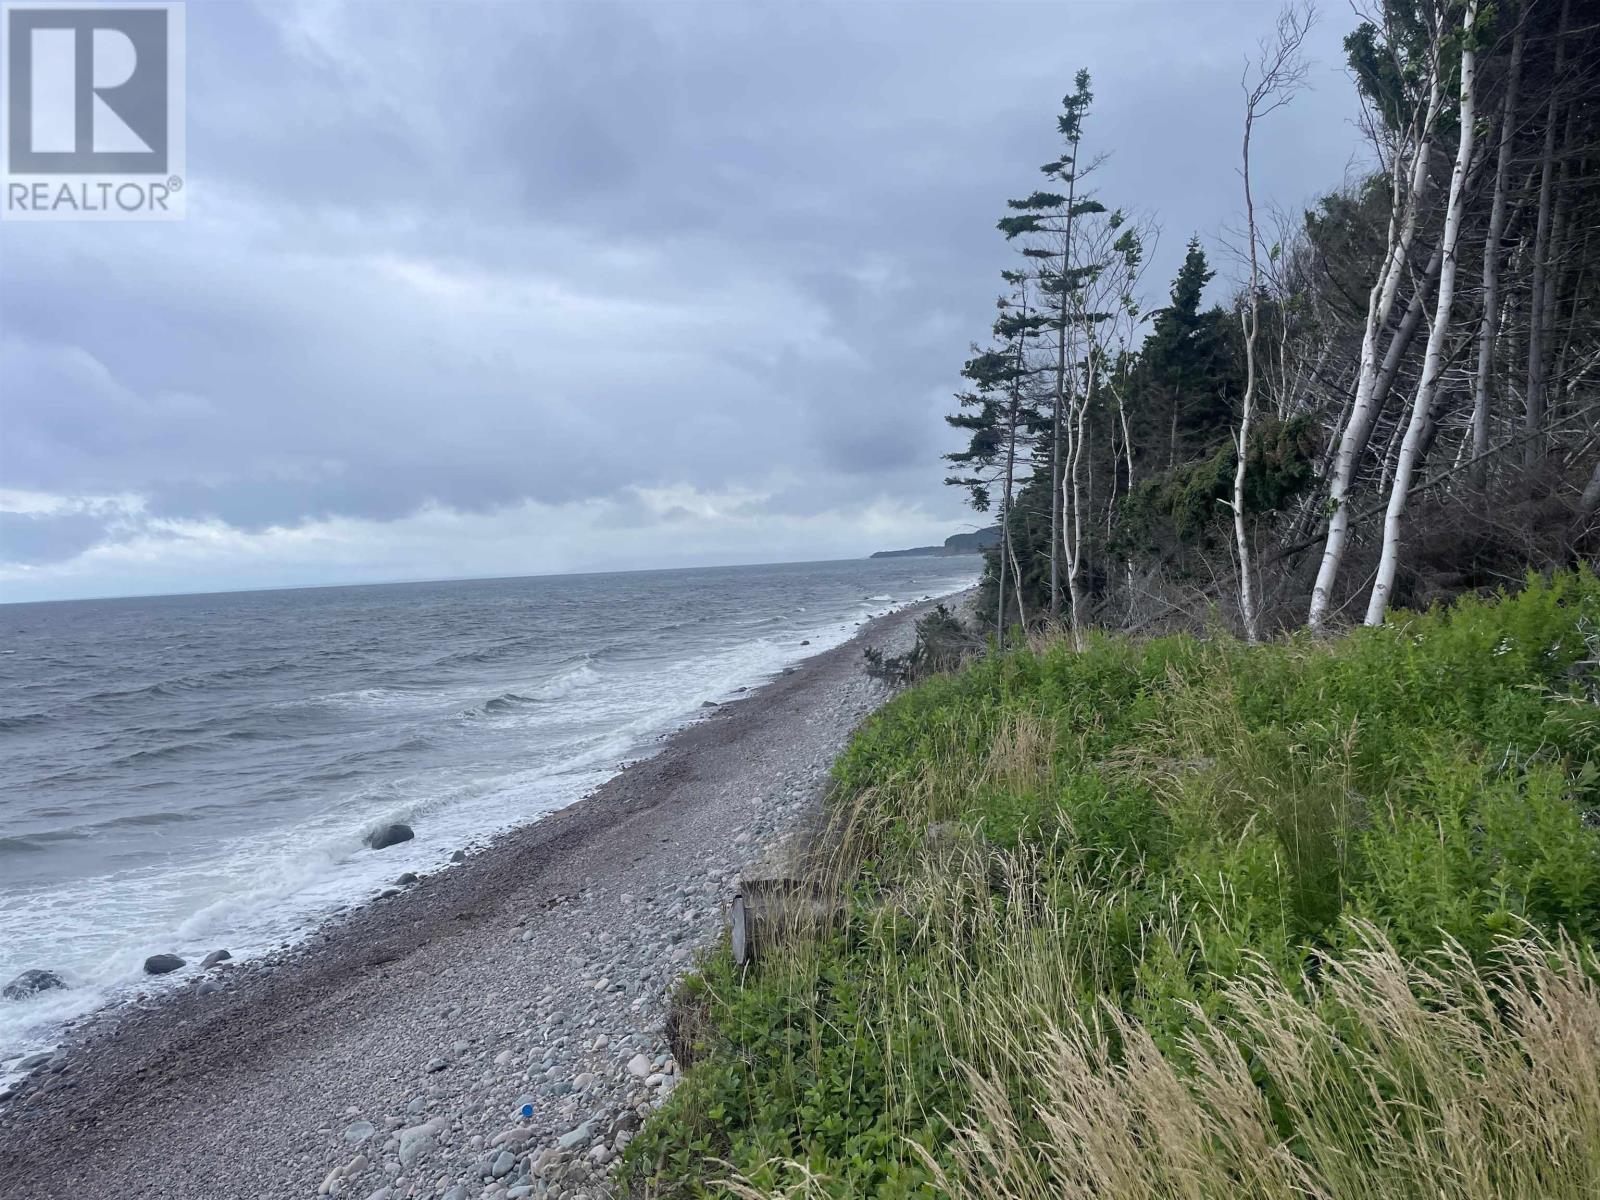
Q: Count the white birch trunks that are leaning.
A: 2